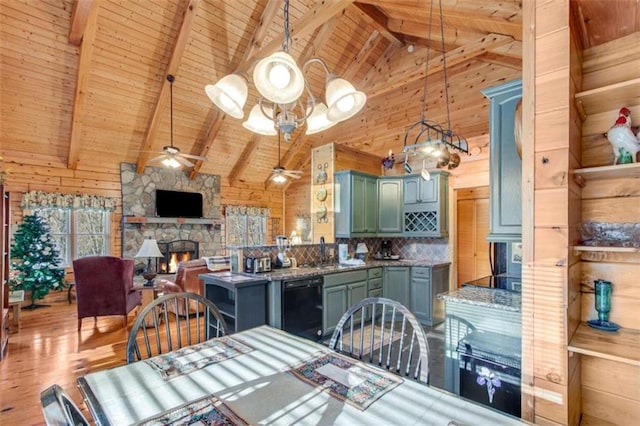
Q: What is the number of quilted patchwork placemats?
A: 3